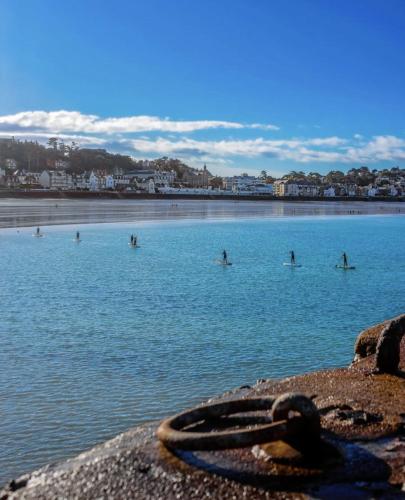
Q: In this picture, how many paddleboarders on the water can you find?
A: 7